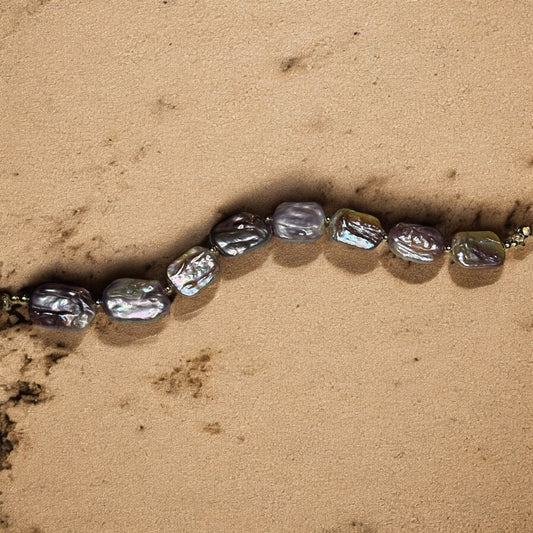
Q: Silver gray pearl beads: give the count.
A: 8